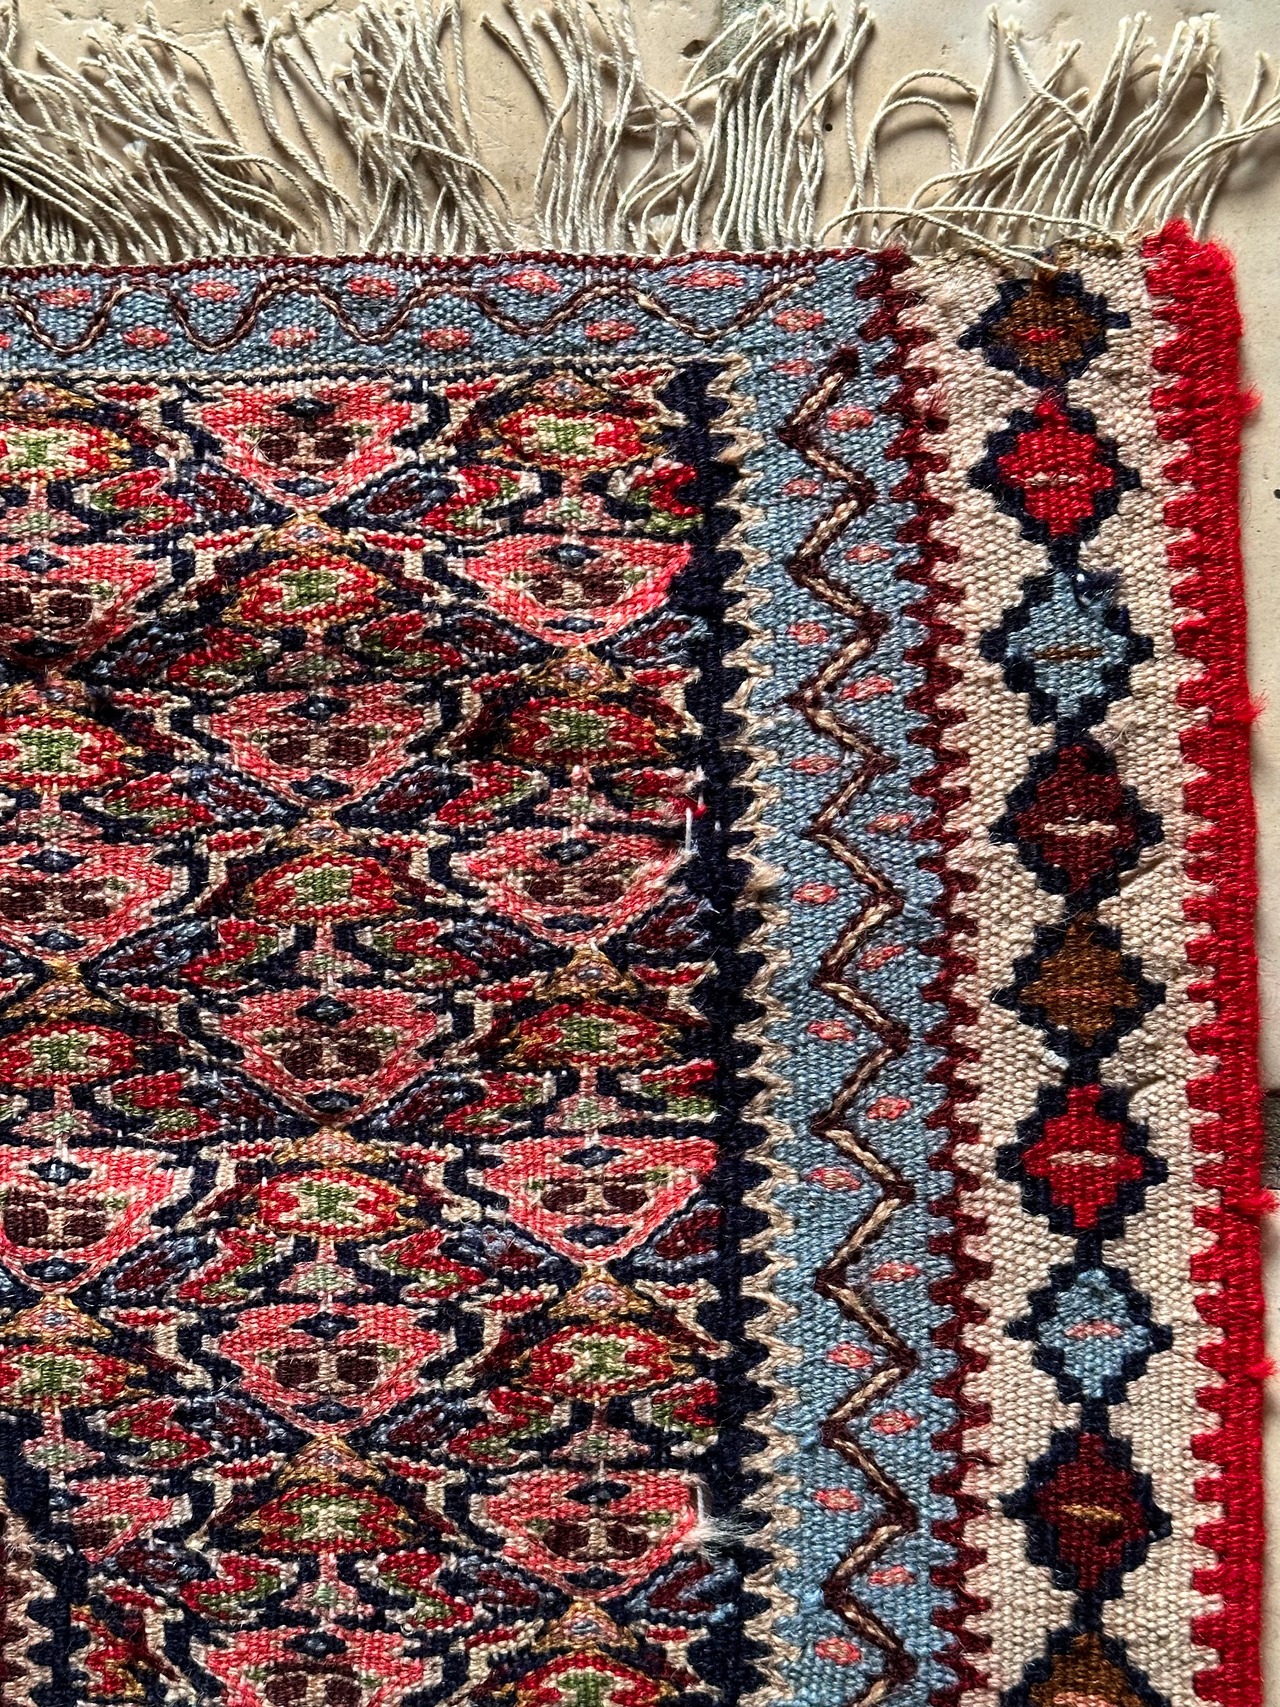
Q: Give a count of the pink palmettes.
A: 13